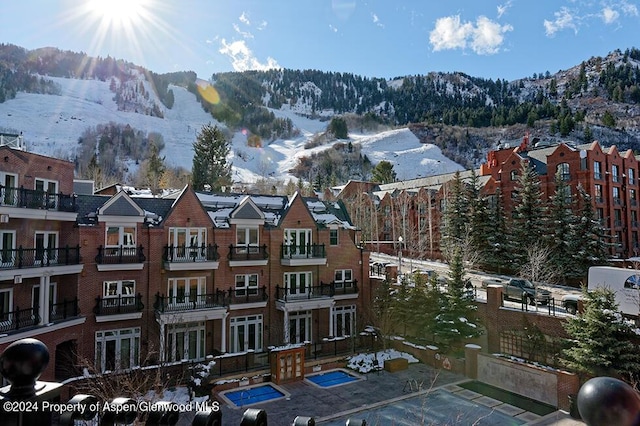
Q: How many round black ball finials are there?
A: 2